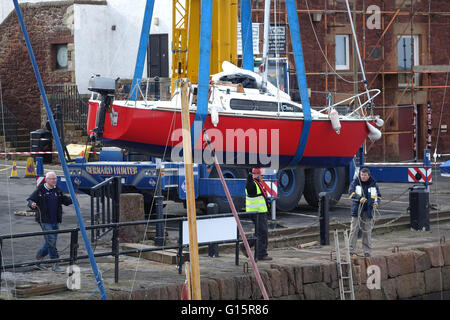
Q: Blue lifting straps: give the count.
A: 4